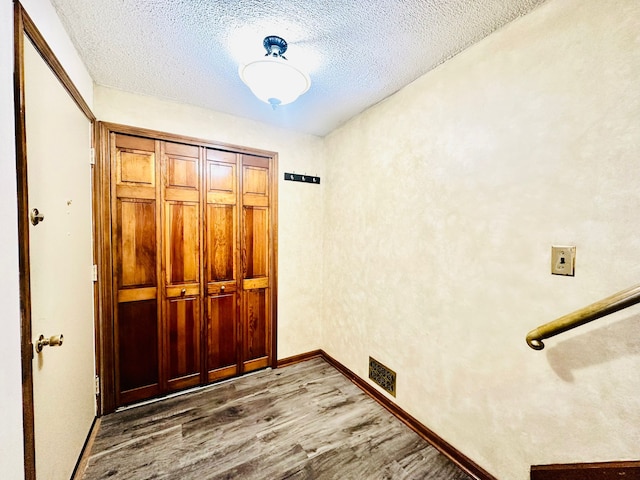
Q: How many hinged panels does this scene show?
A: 4